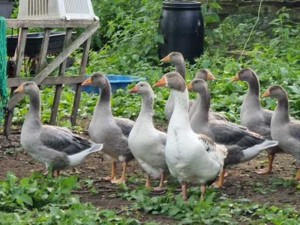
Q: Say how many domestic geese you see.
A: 9